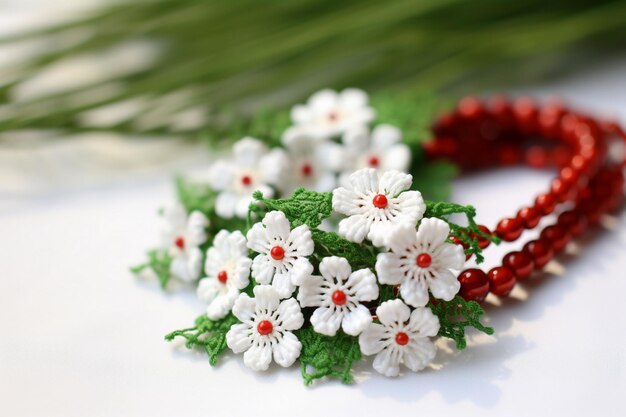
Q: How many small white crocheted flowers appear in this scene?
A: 12